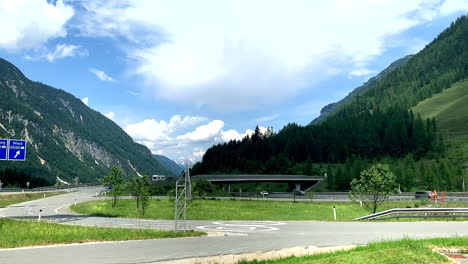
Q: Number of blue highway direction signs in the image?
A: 2